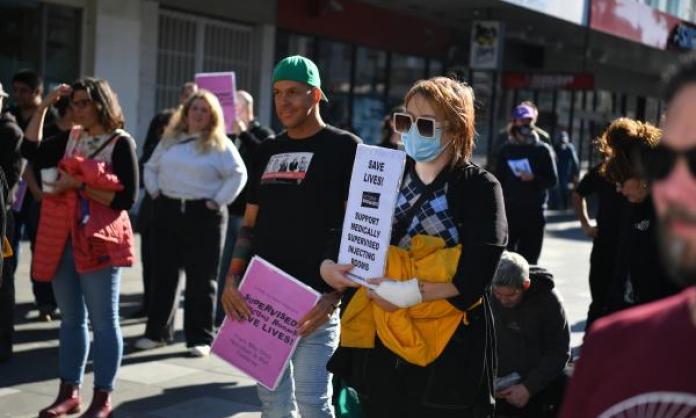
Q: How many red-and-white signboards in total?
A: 2